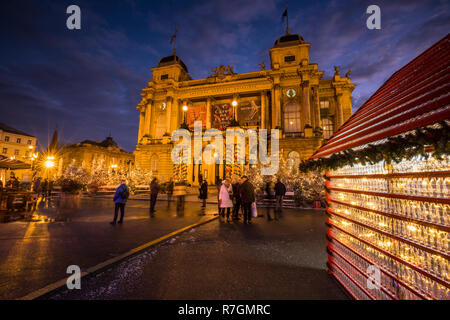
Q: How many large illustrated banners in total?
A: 3